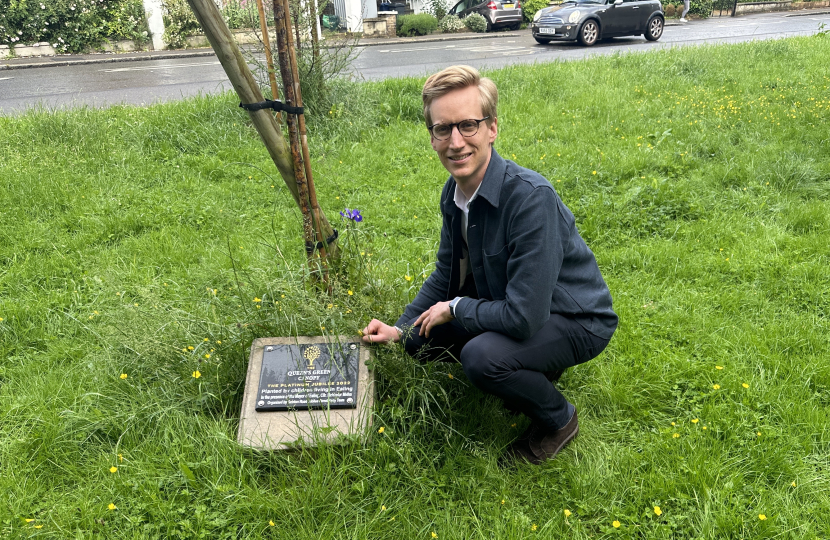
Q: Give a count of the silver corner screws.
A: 4